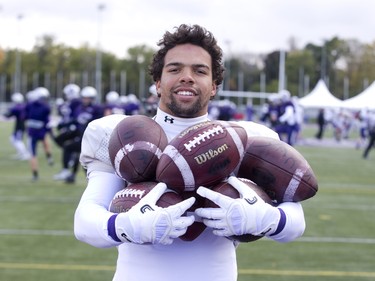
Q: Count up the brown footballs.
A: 6